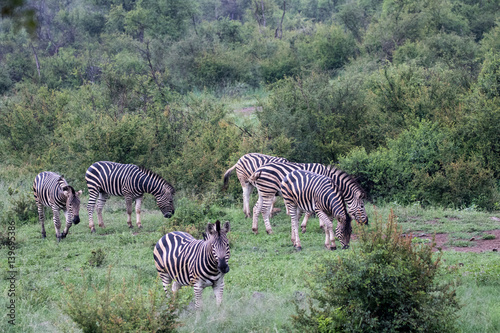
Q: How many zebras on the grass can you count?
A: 6